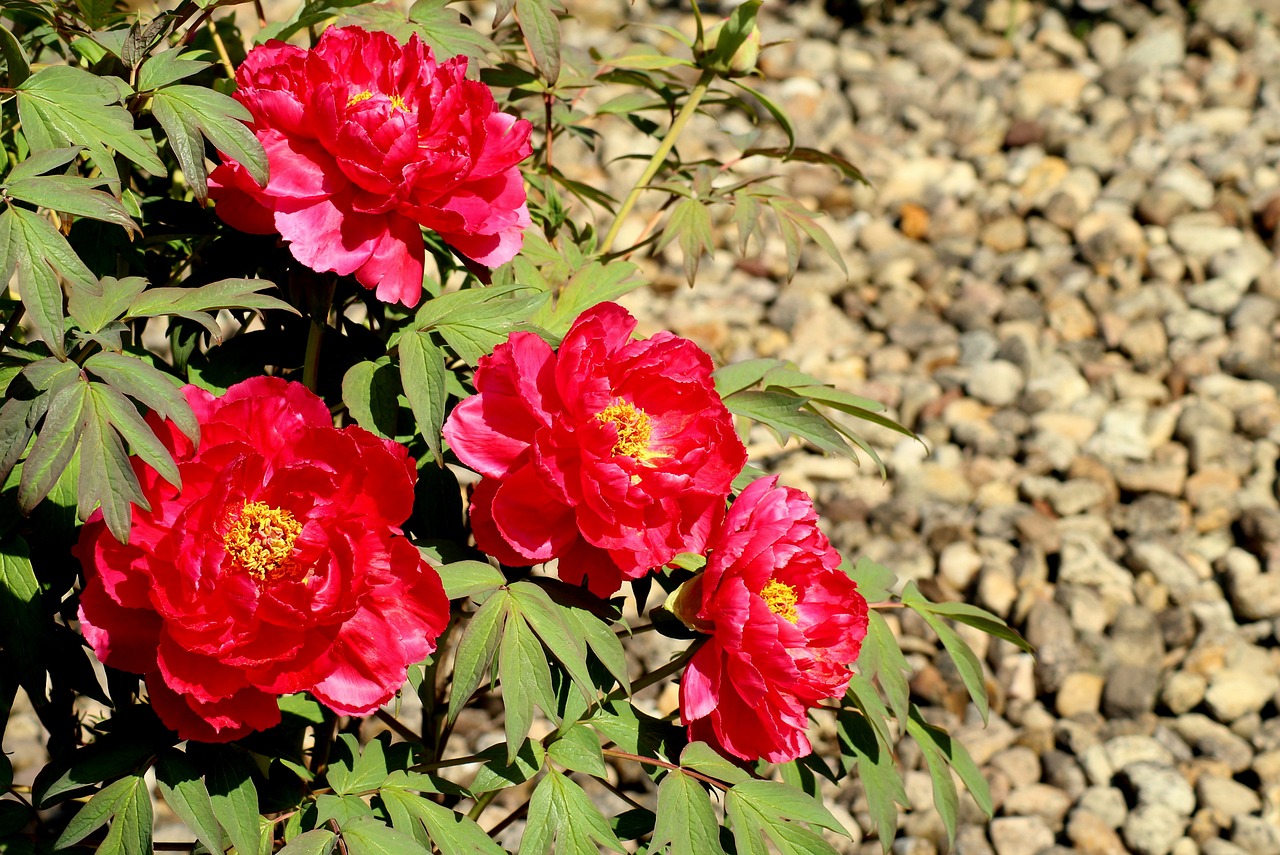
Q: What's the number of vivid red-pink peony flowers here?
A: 4